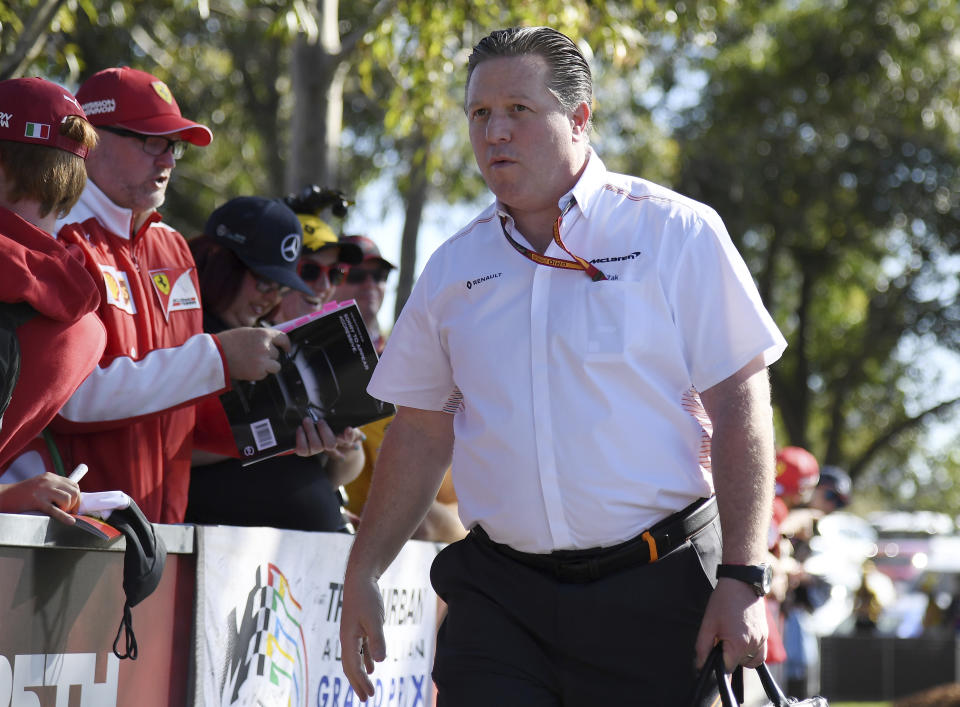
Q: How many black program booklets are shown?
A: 1